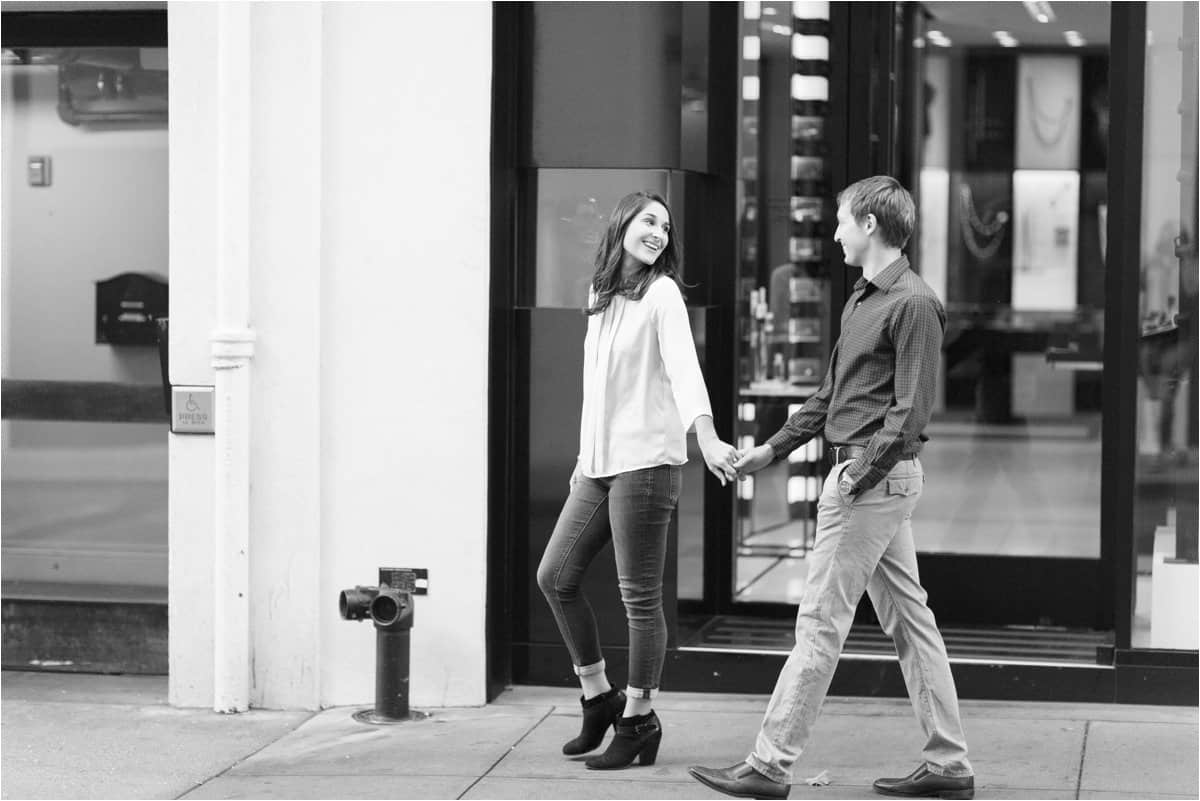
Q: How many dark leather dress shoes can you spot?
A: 2